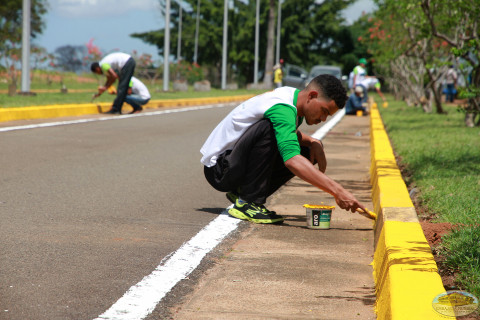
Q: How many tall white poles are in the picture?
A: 7